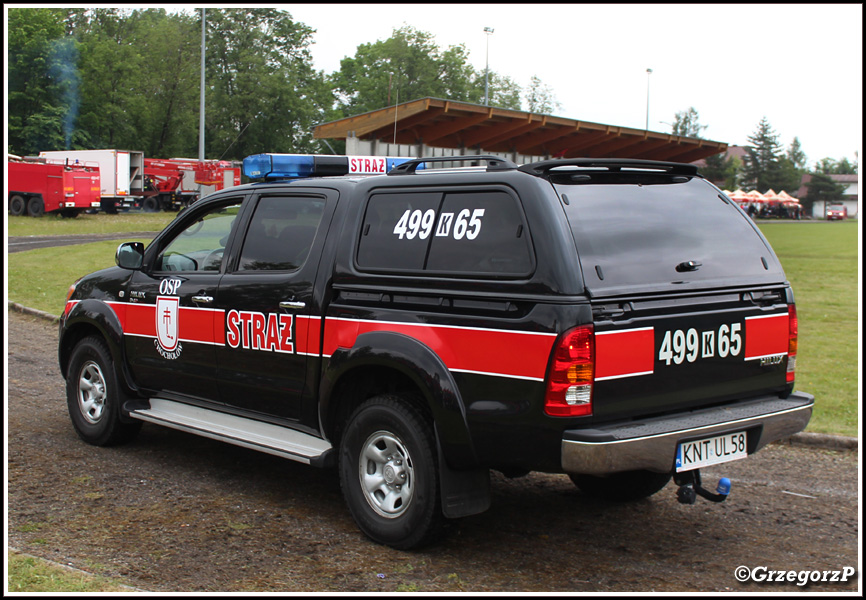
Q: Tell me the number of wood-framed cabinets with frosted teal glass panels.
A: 0